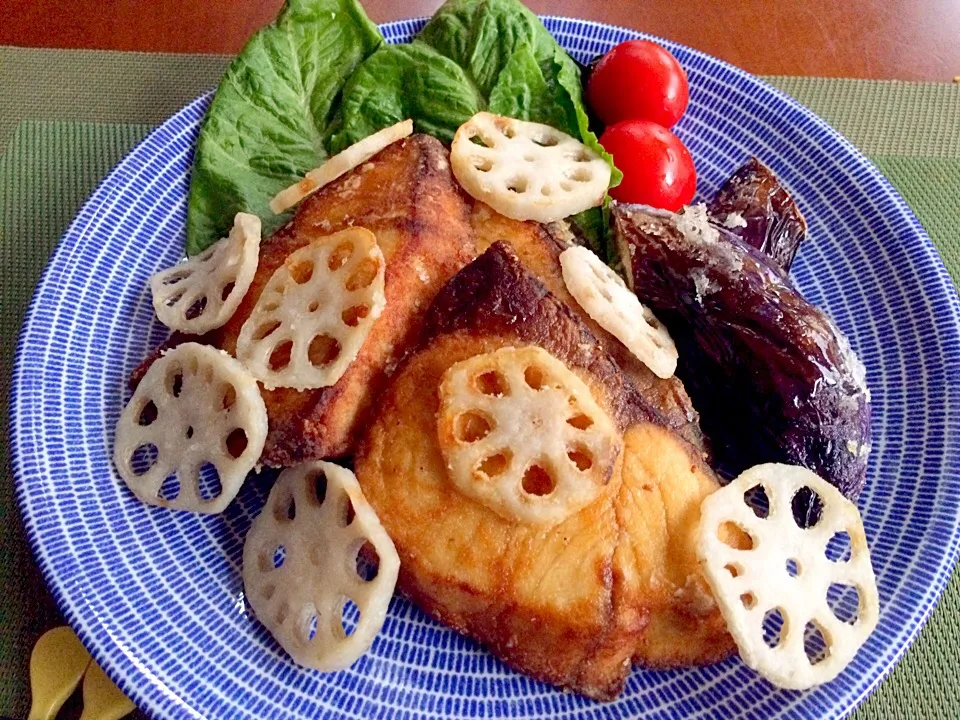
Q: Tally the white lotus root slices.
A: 9